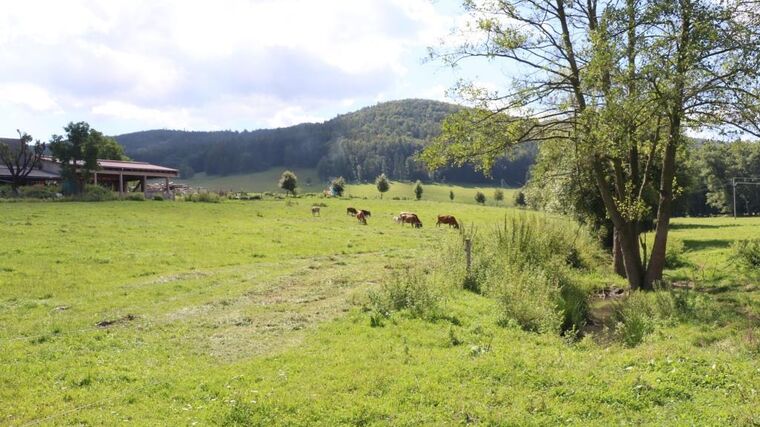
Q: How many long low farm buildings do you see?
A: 1